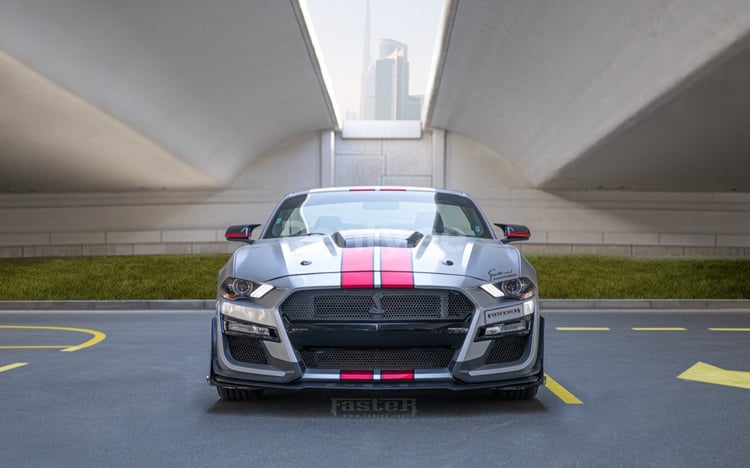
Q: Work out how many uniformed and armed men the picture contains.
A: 0